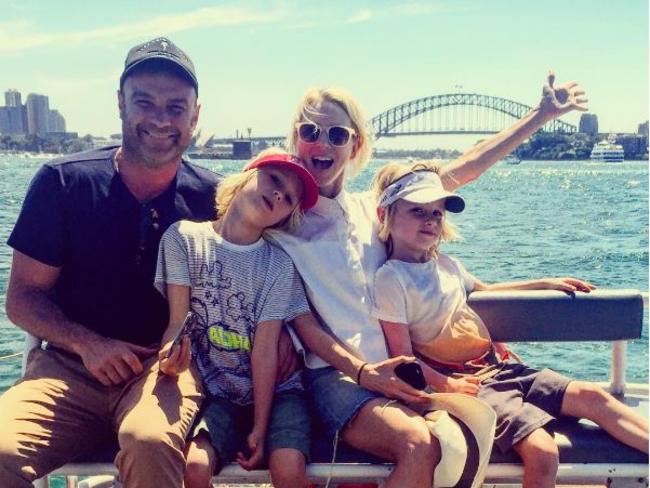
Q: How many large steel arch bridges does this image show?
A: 1